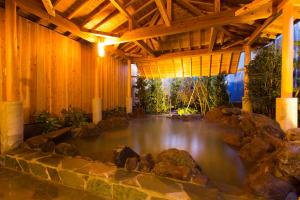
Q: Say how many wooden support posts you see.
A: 5